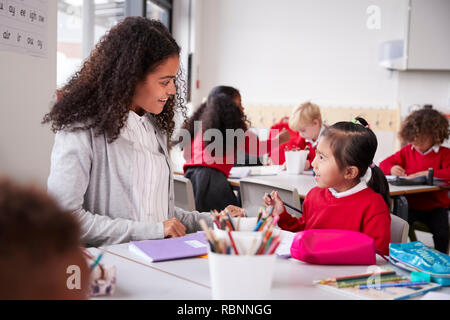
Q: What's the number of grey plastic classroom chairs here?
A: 3